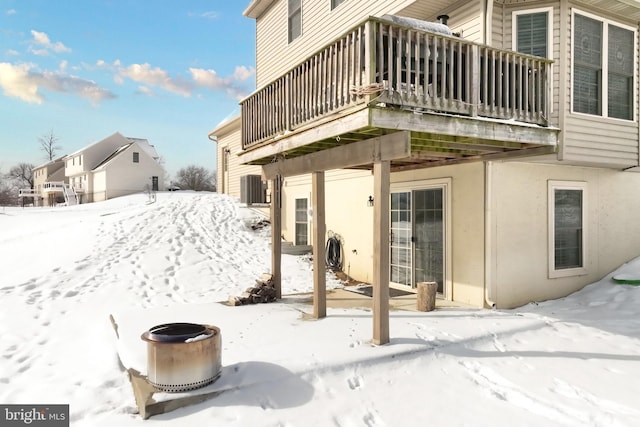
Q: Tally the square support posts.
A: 3